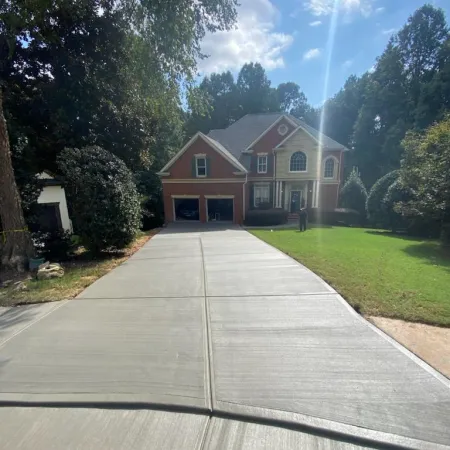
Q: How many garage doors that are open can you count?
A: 2